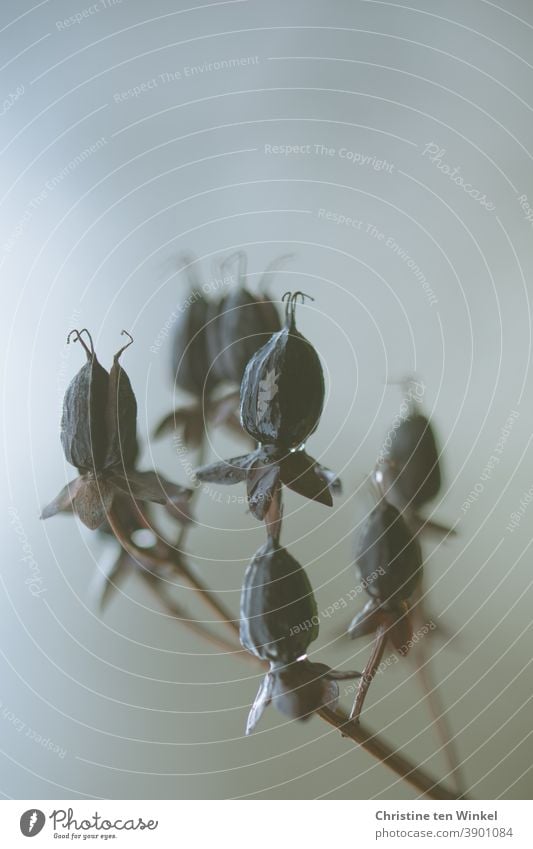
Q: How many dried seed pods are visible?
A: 6